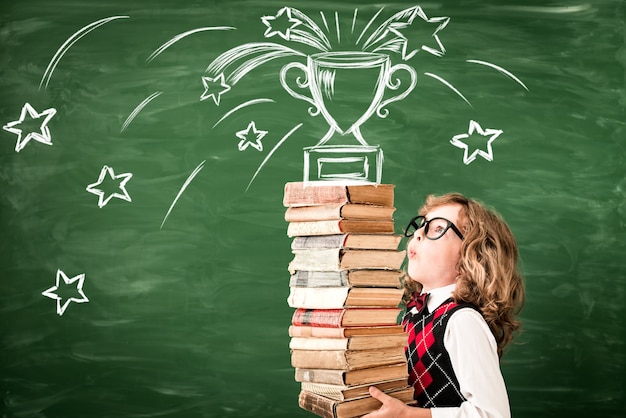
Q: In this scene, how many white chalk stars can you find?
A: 8